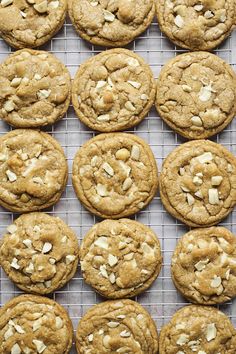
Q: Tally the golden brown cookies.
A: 15